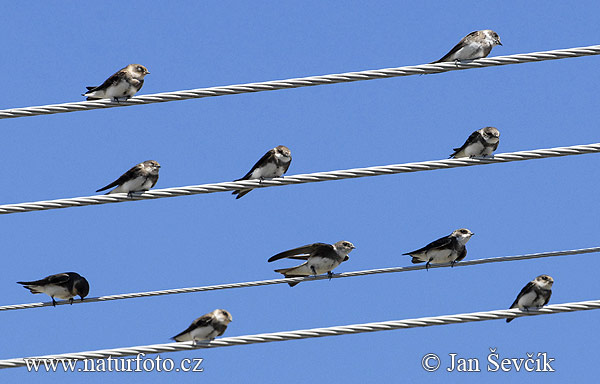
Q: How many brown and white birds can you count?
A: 10